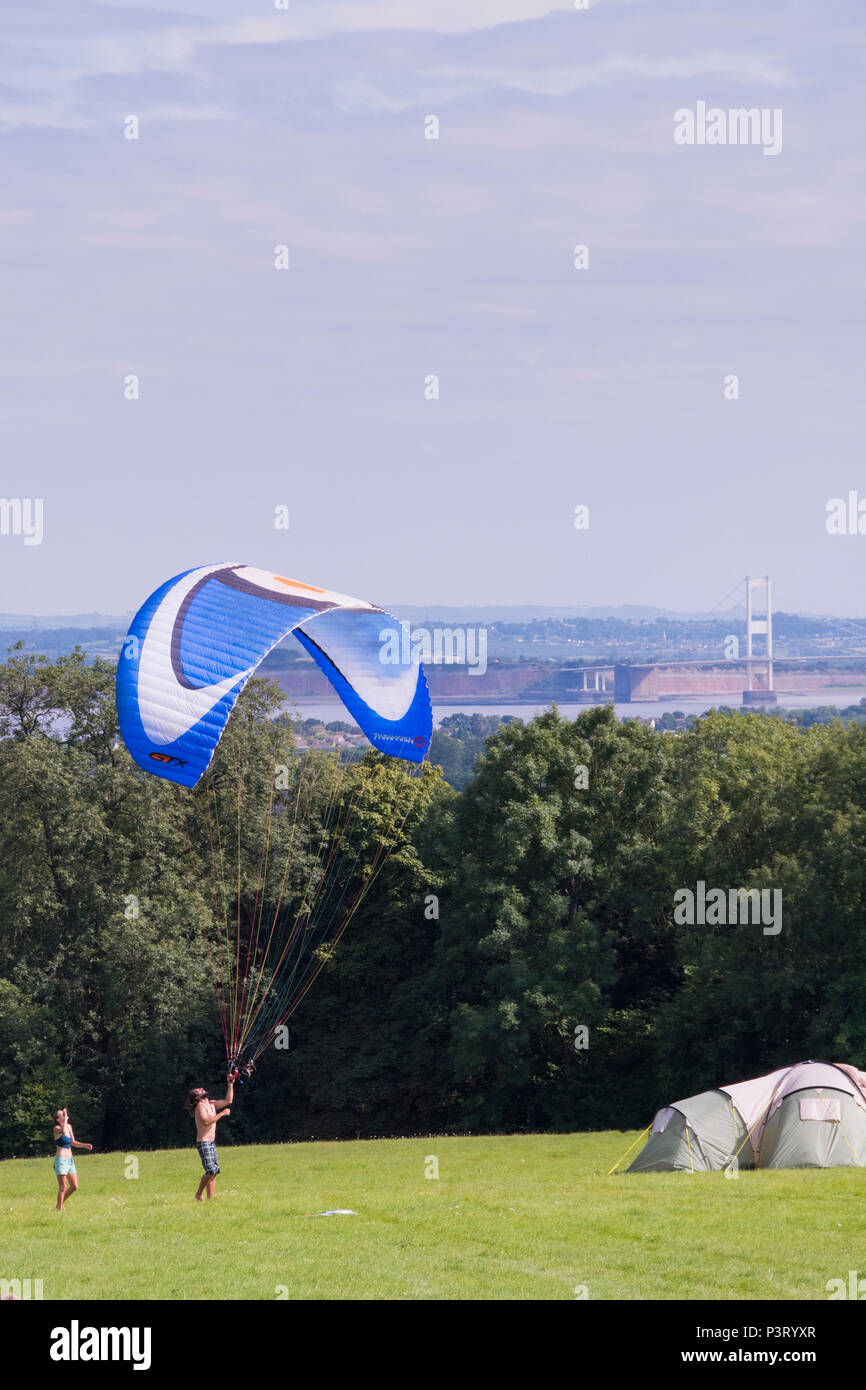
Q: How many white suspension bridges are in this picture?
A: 1